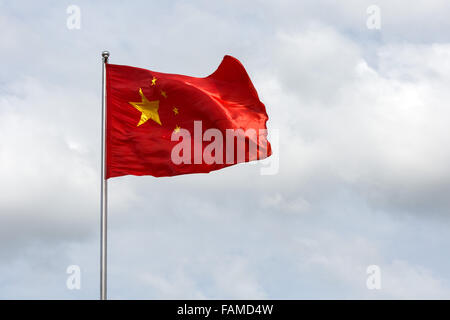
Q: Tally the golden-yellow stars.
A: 5